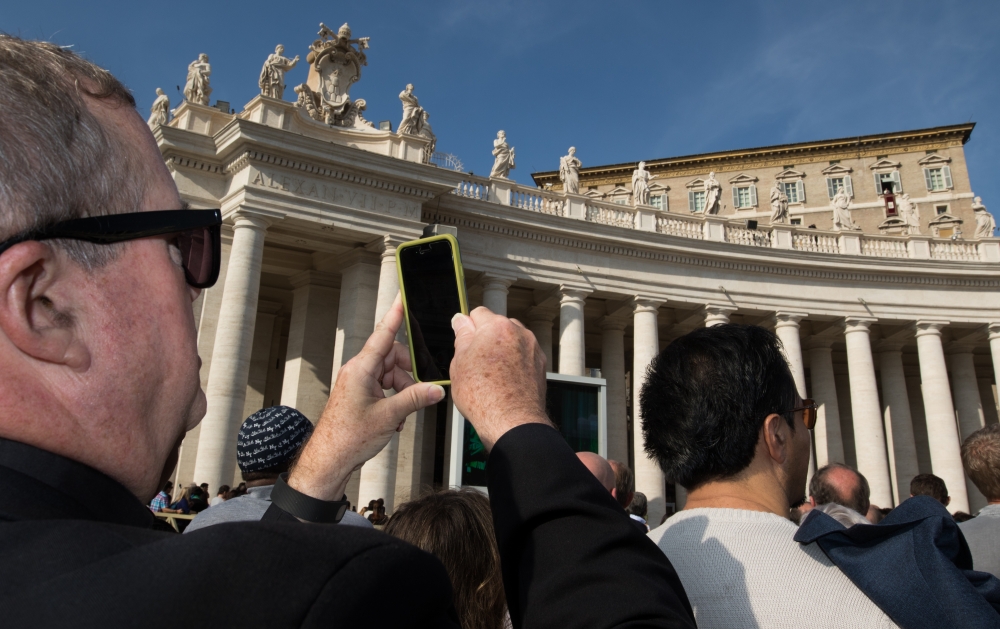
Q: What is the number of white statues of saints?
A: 13